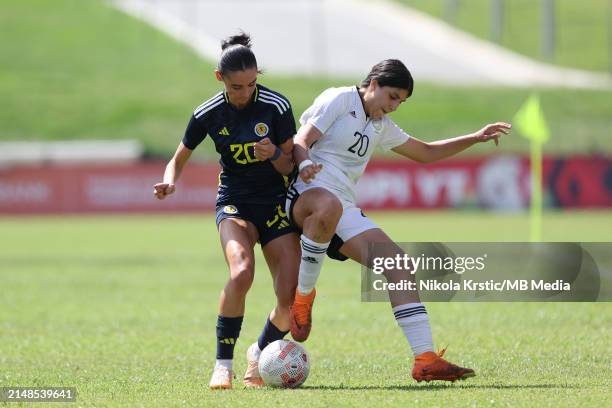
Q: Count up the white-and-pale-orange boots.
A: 2